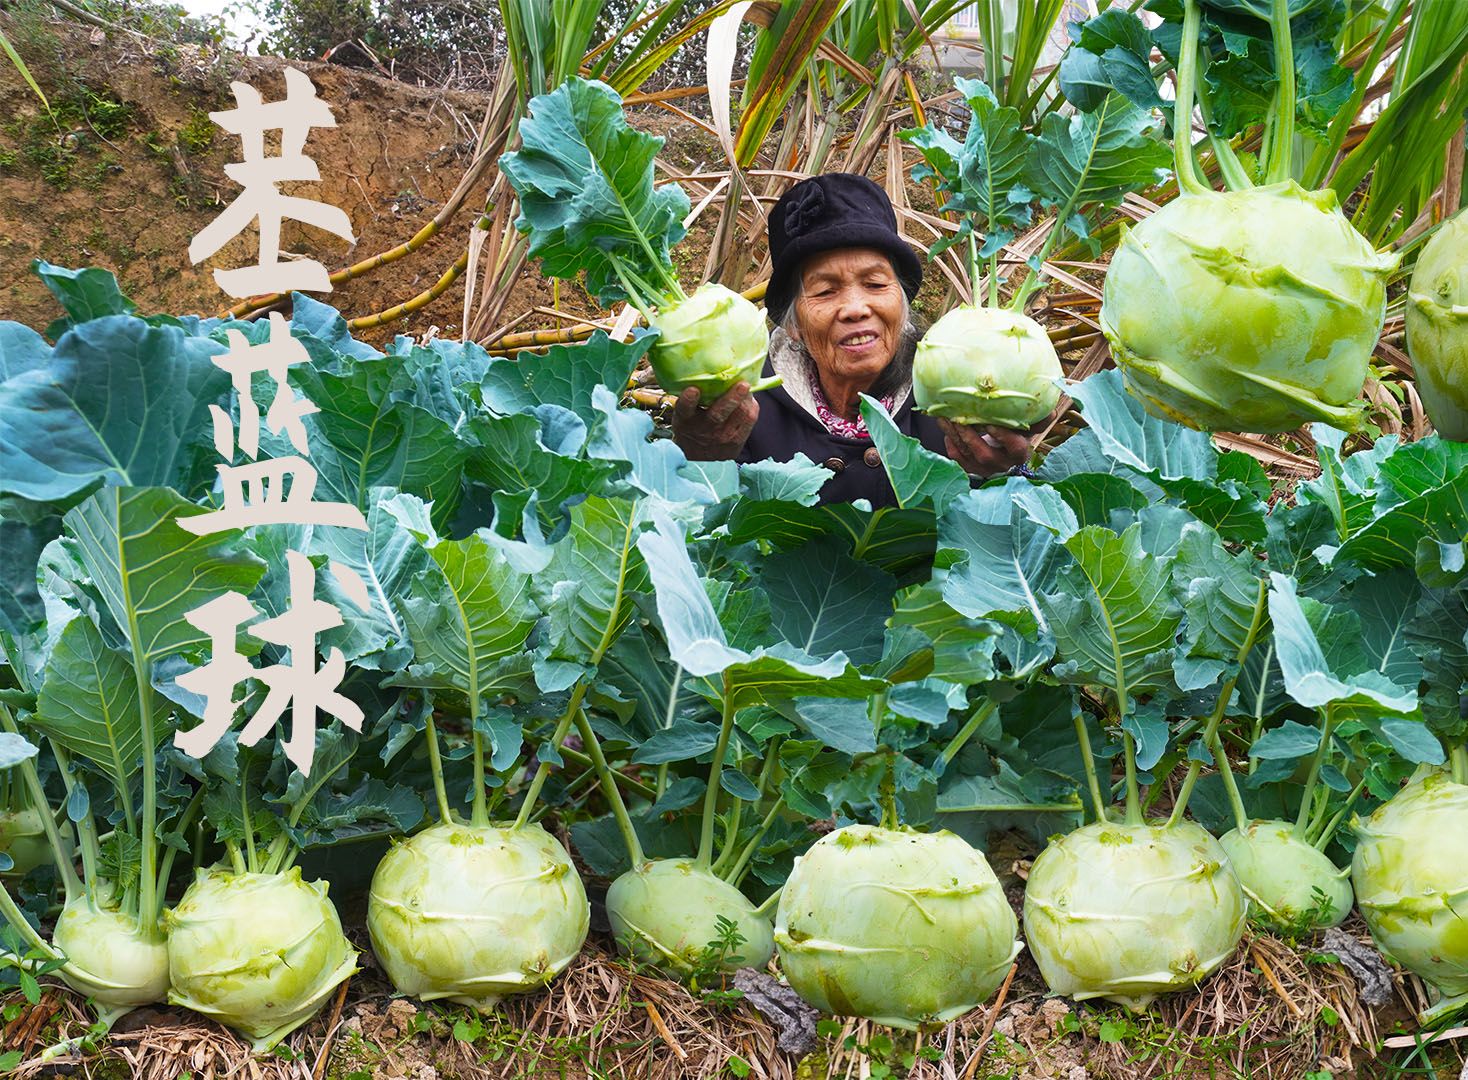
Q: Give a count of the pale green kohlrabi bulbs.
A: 13